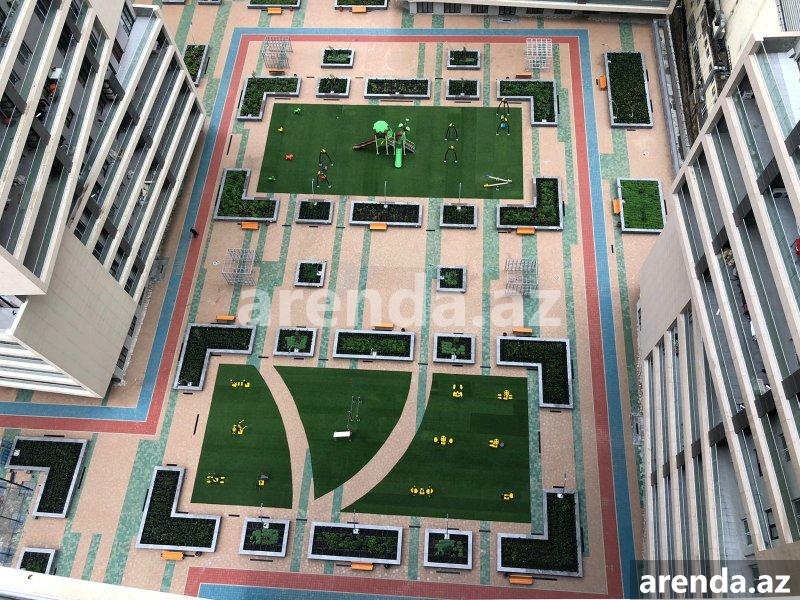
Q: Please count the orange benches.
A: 15